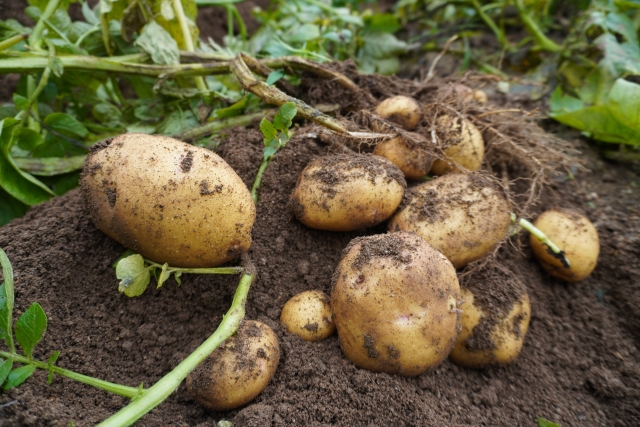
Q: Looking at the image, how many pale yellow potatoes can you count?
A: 11